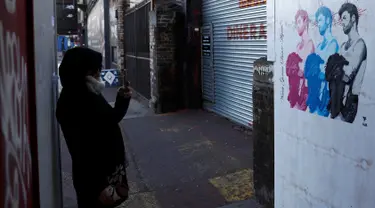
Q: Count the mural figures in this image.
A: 3